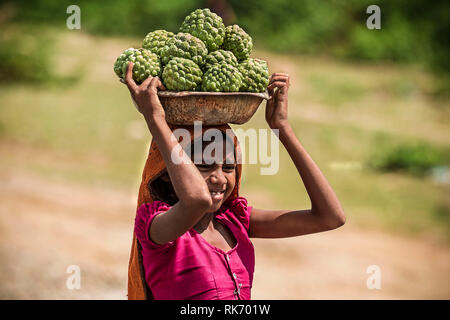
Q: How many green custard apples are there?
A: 9